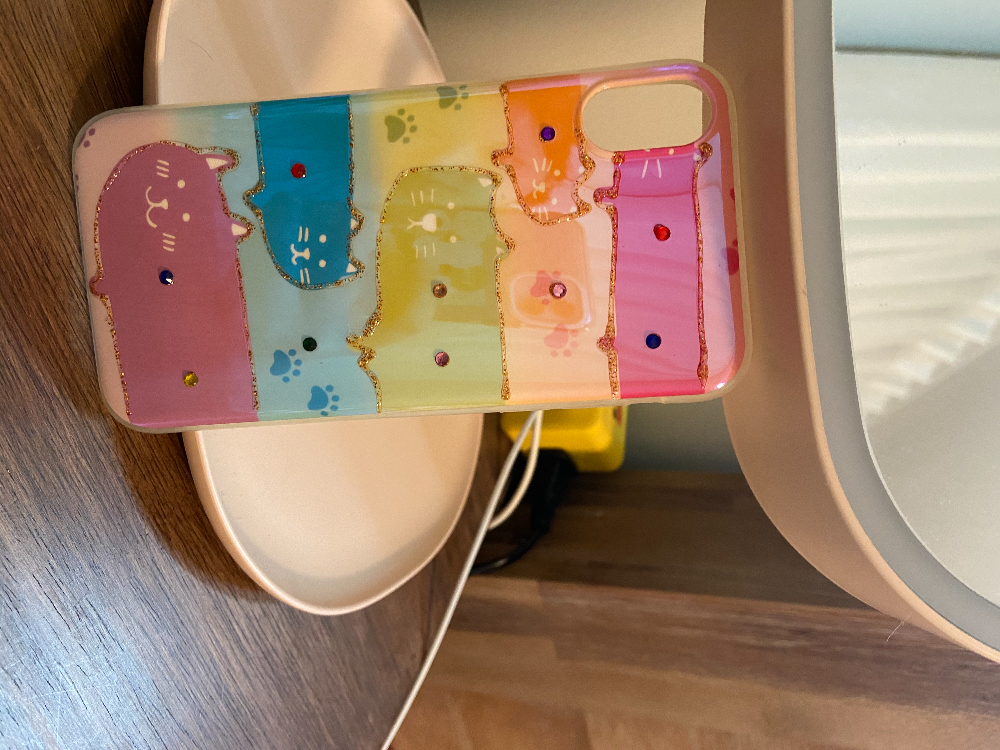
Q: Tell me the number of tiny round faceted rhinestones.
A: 10